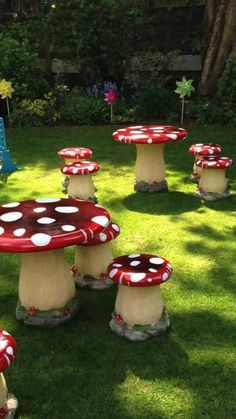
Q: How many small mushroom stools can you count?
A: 7